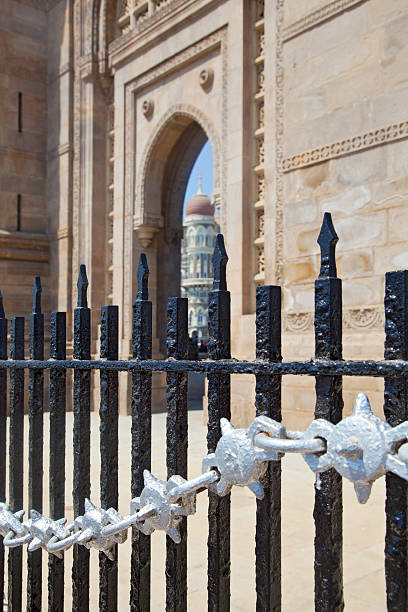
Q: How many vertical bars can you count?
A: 12